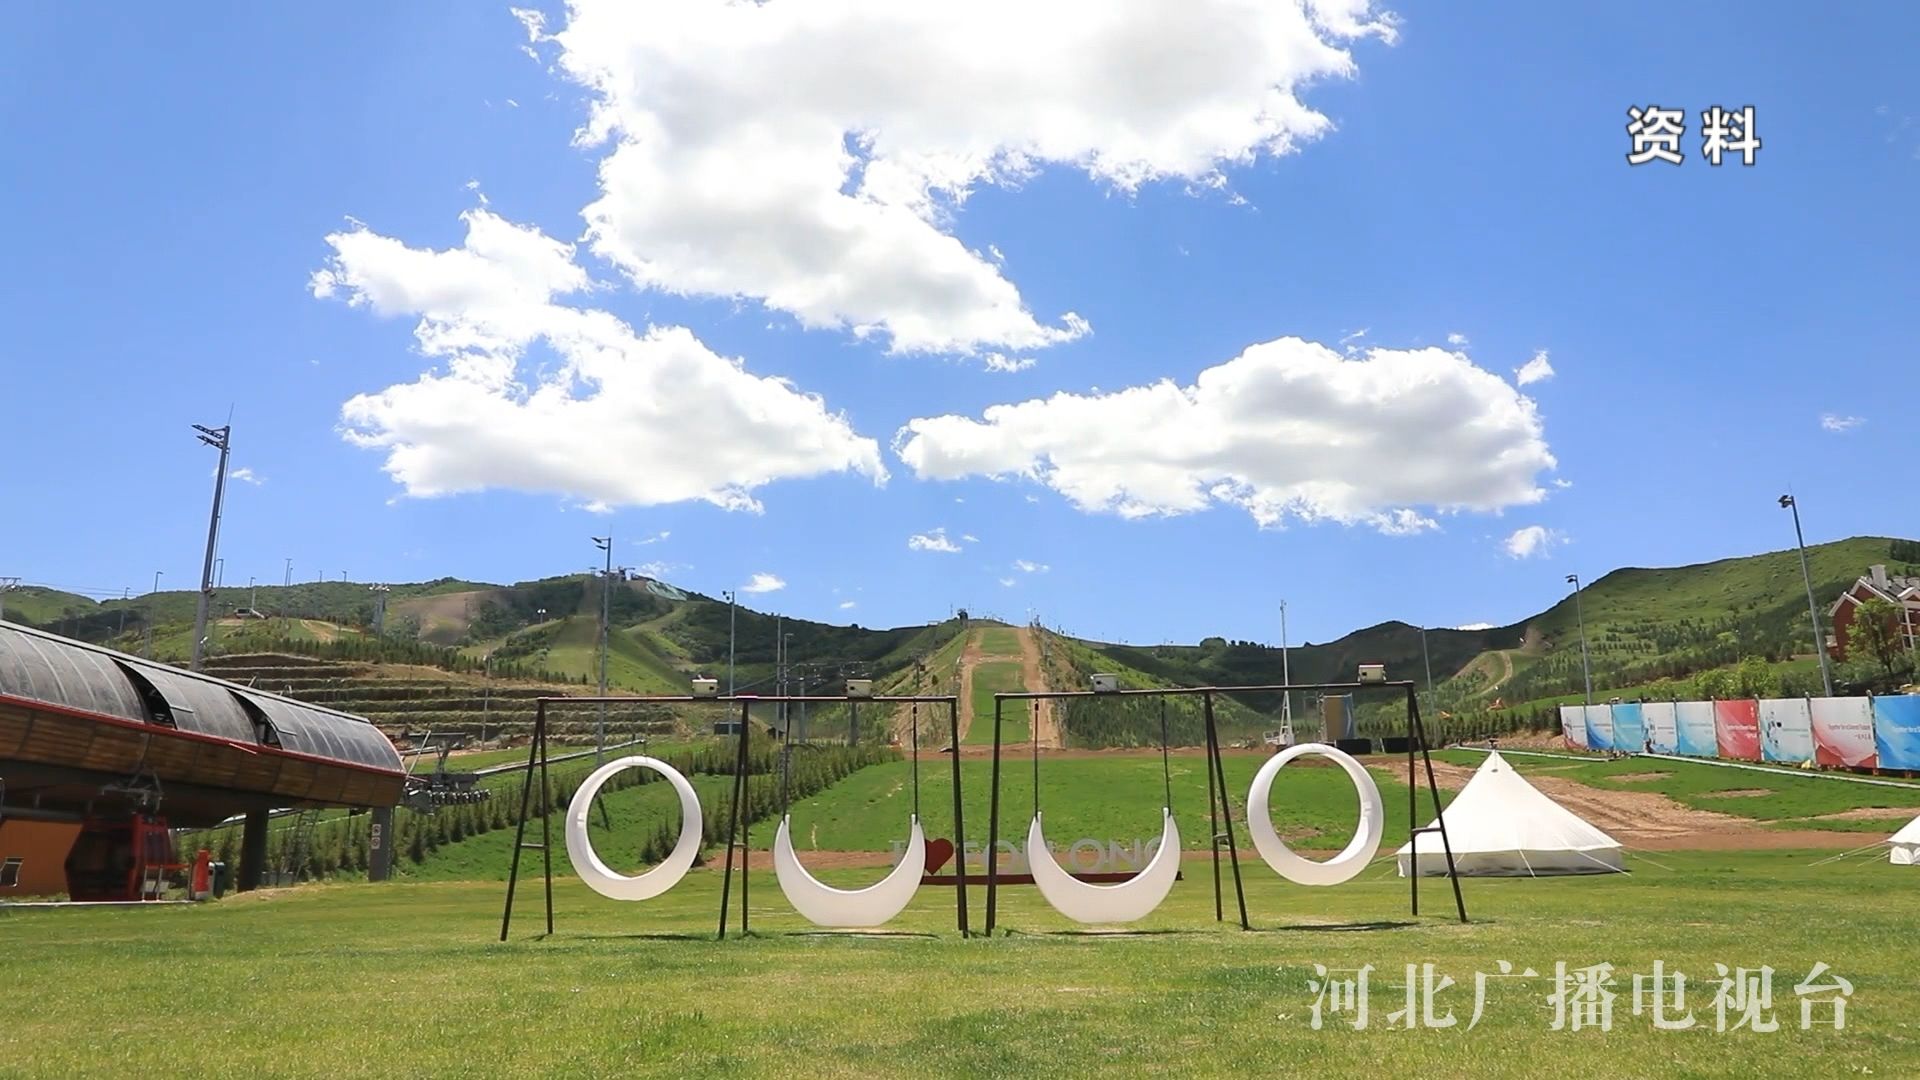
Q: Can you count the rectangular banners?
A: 9